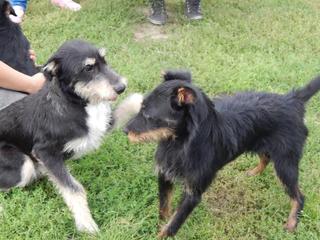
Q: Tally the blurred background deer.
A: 0